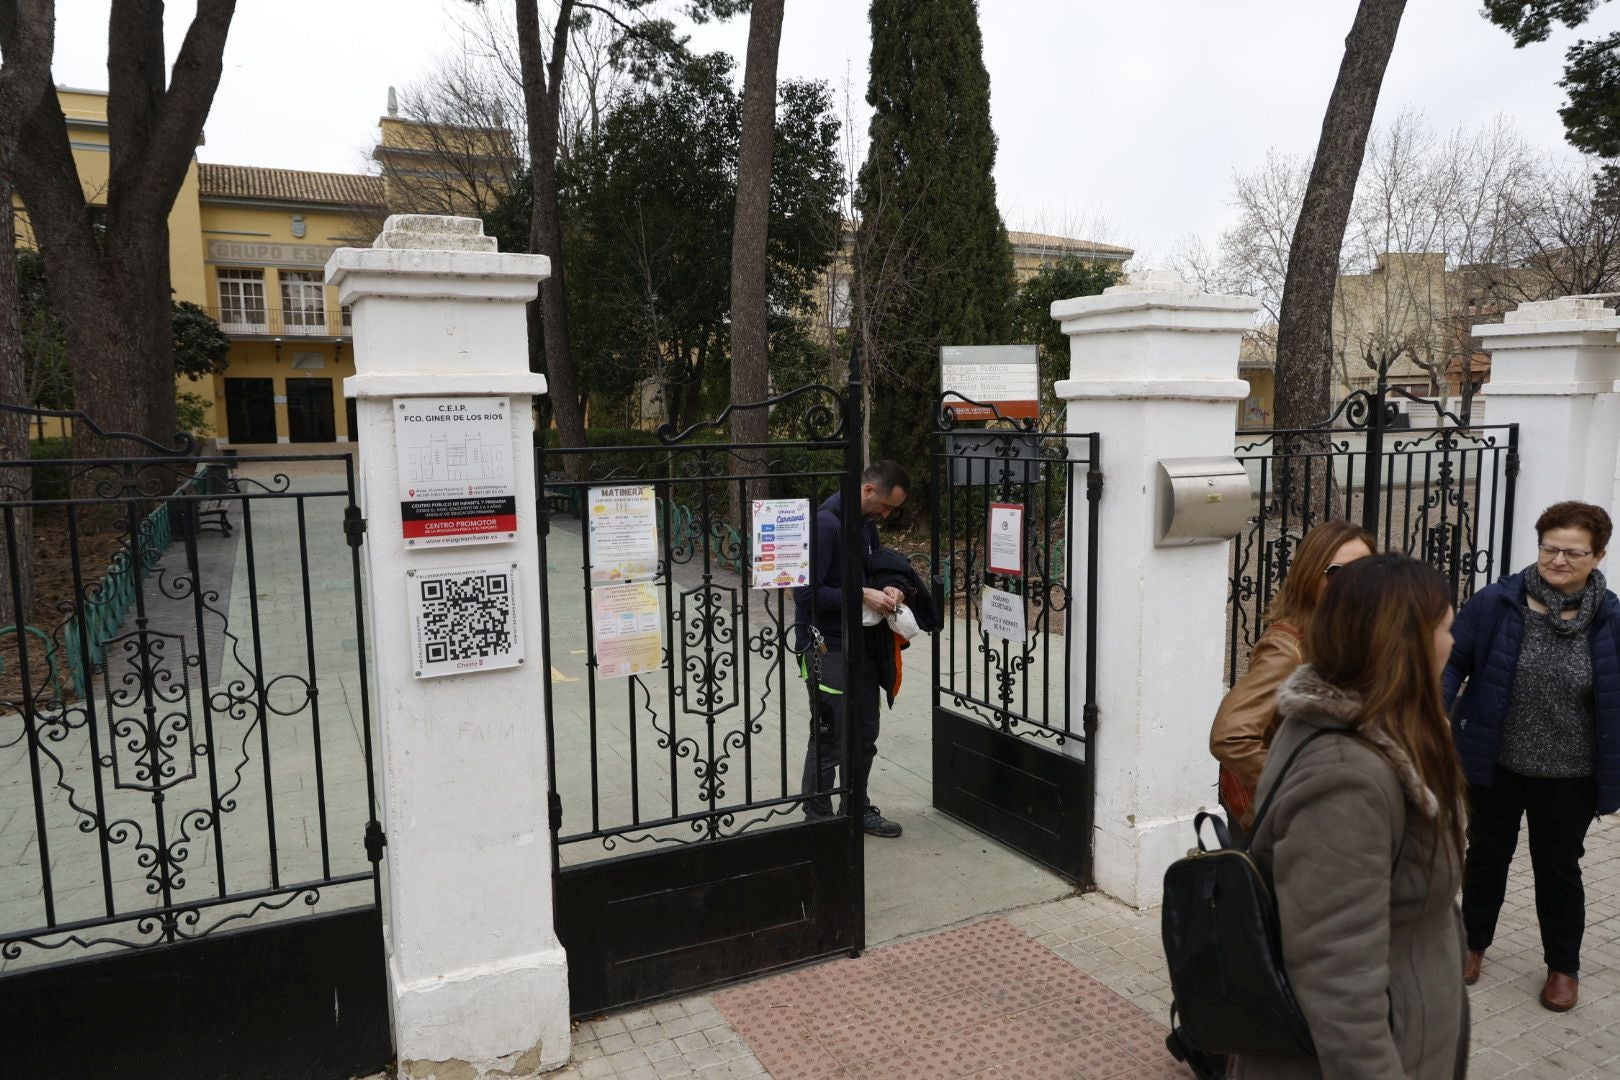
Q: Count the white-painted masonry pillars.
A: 3